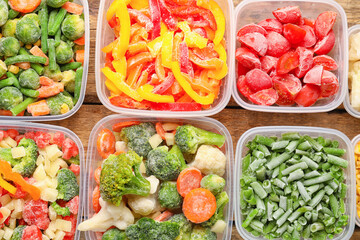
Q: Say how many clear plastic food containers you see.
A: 8